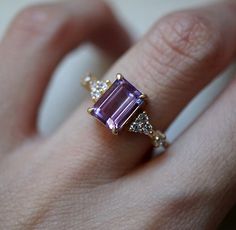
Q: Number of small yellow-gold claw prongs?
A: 4